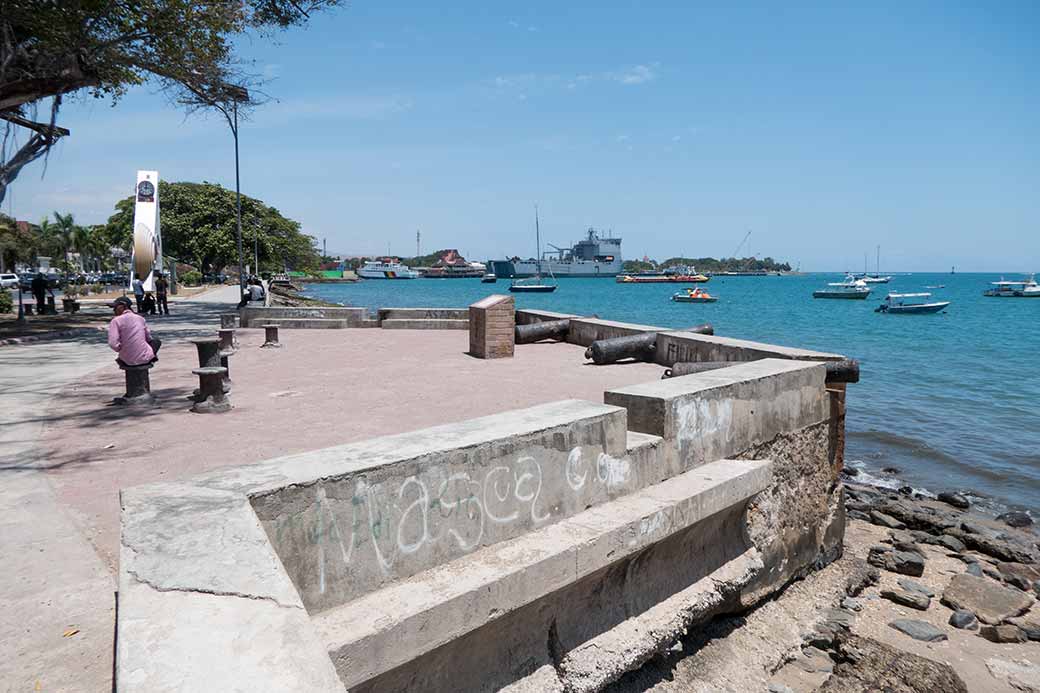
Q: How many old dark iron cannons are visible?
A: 3